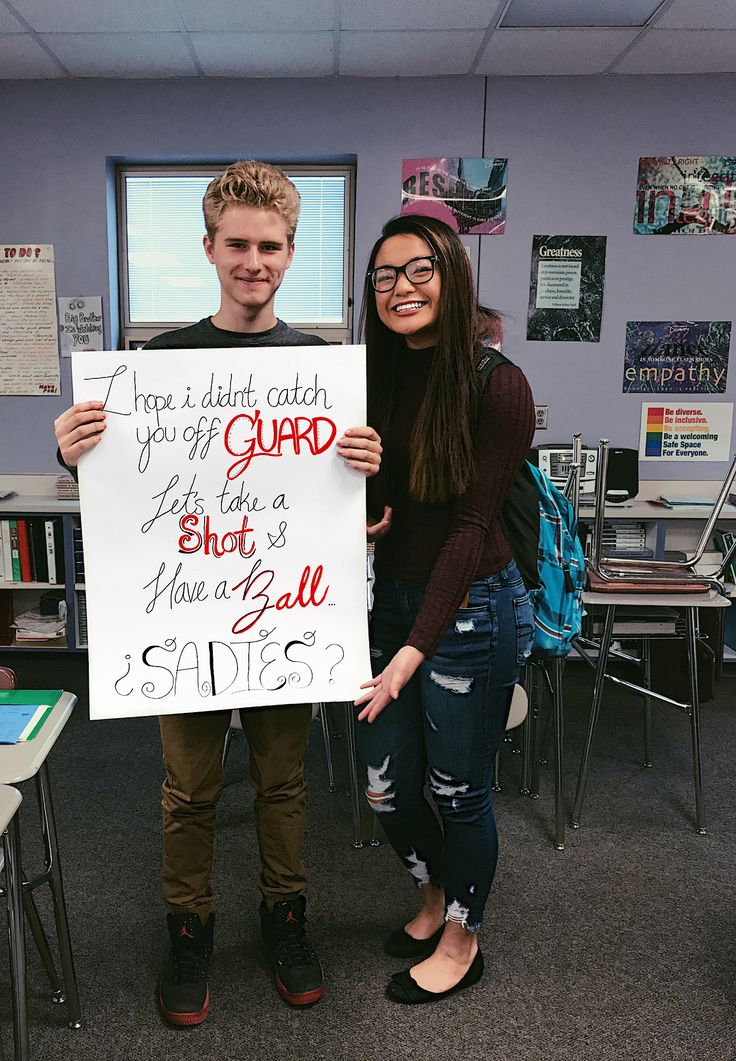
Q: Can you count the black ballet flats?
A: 2